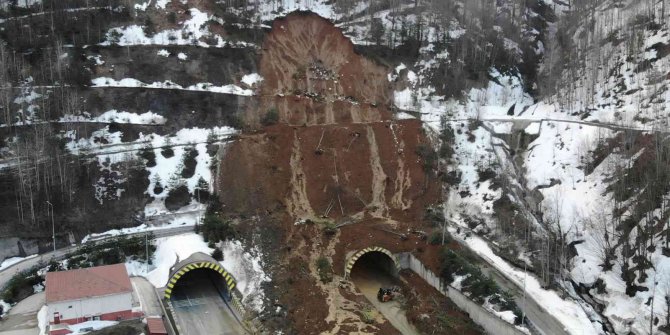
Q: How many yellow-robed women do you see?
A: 0